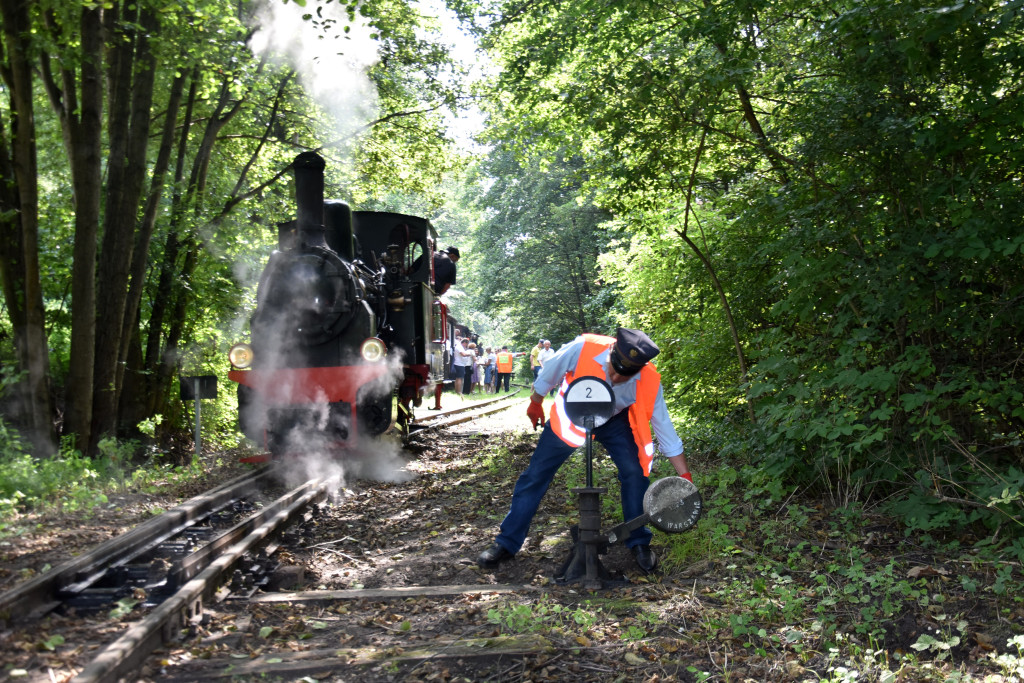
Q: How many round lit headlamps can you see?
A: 2